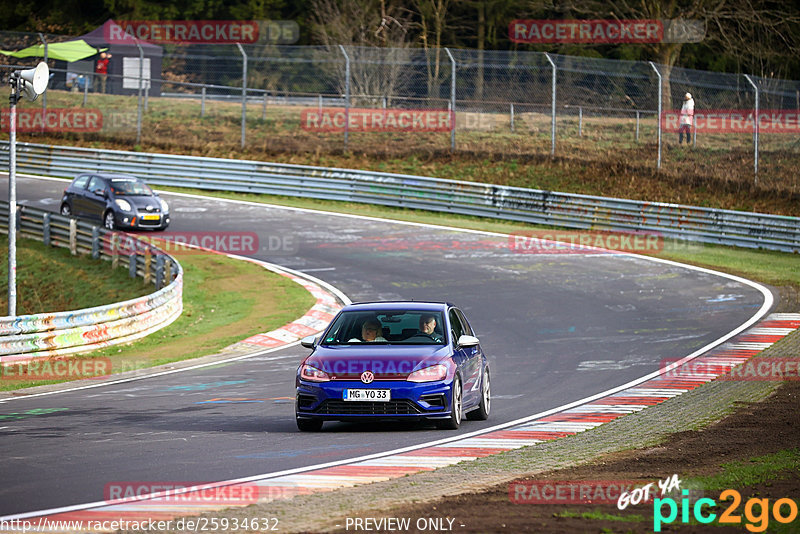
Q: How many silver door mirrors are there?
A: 2